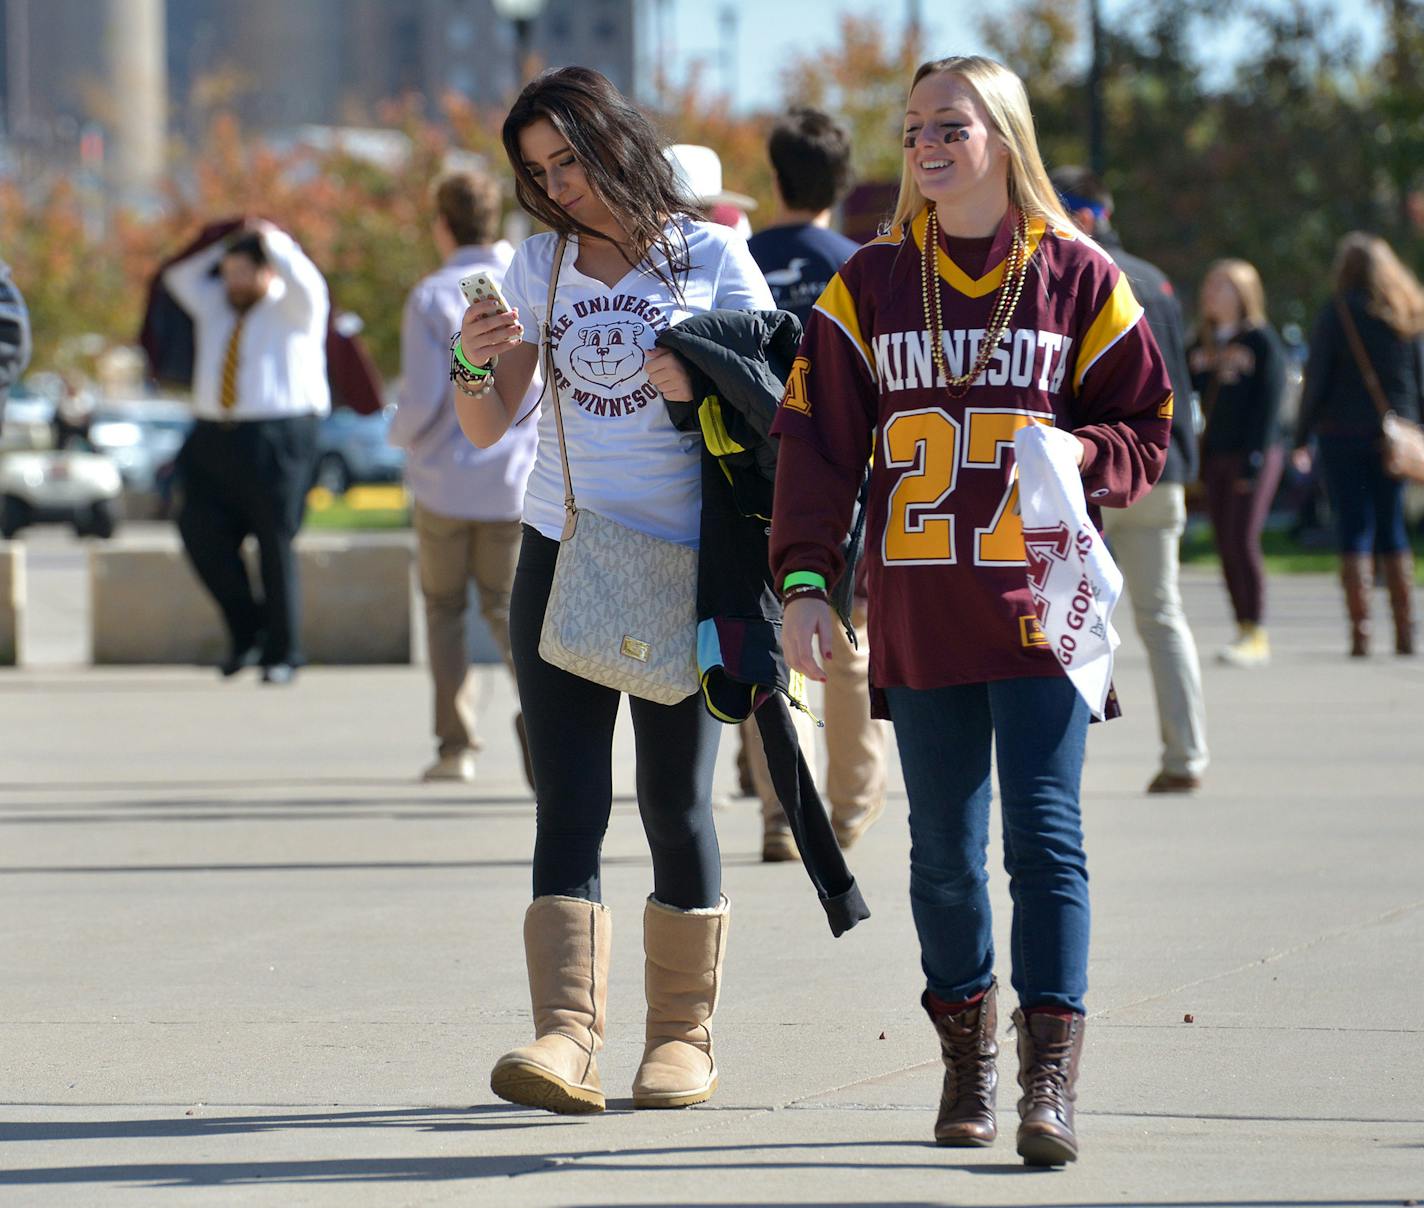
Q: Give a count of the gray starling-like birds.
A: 0